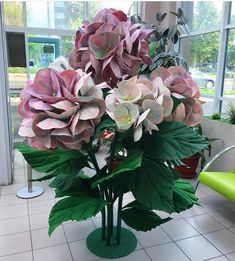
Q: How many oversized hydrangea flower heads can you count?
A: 4